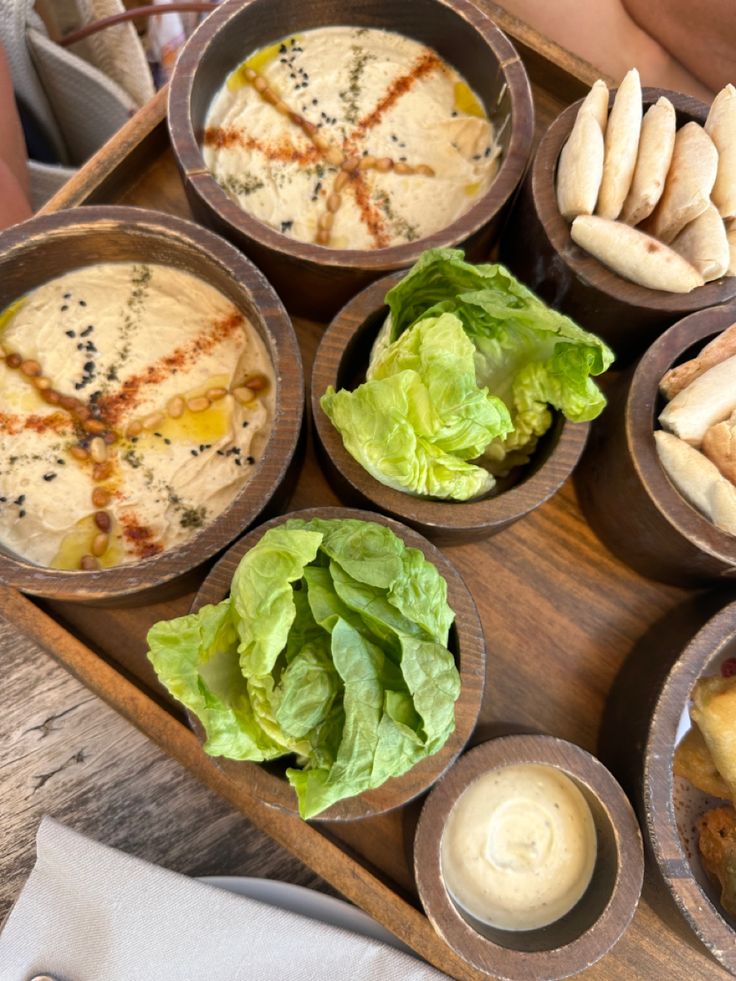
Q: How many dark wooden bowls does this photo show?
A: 8